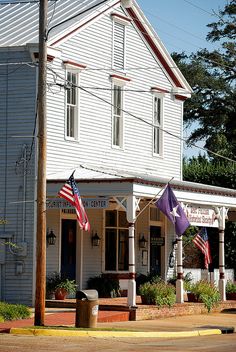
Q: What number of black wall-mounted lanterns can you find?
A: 3